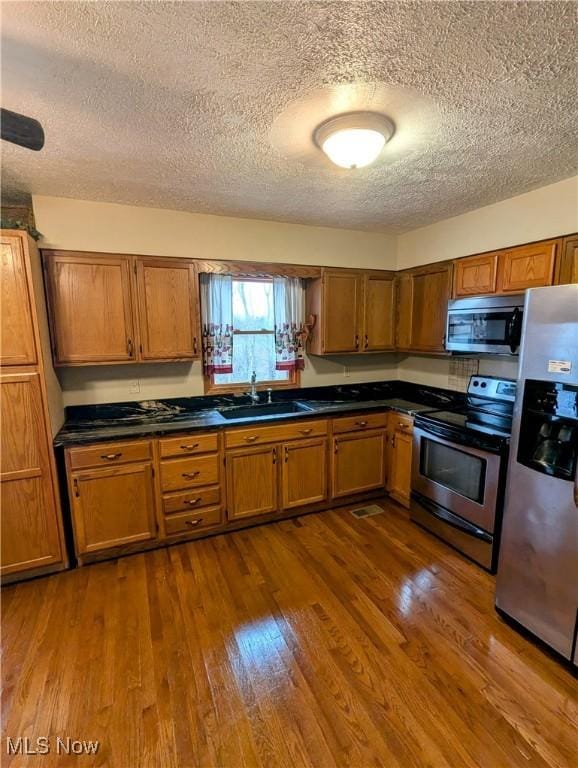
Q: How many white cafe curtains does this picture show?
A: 2